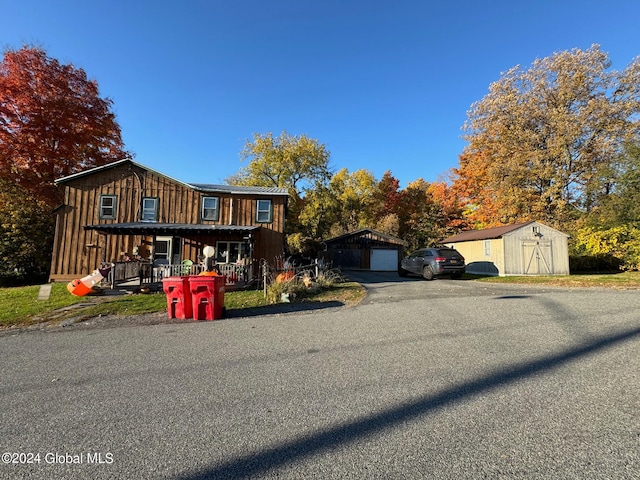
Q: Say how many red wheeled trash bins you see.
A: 2